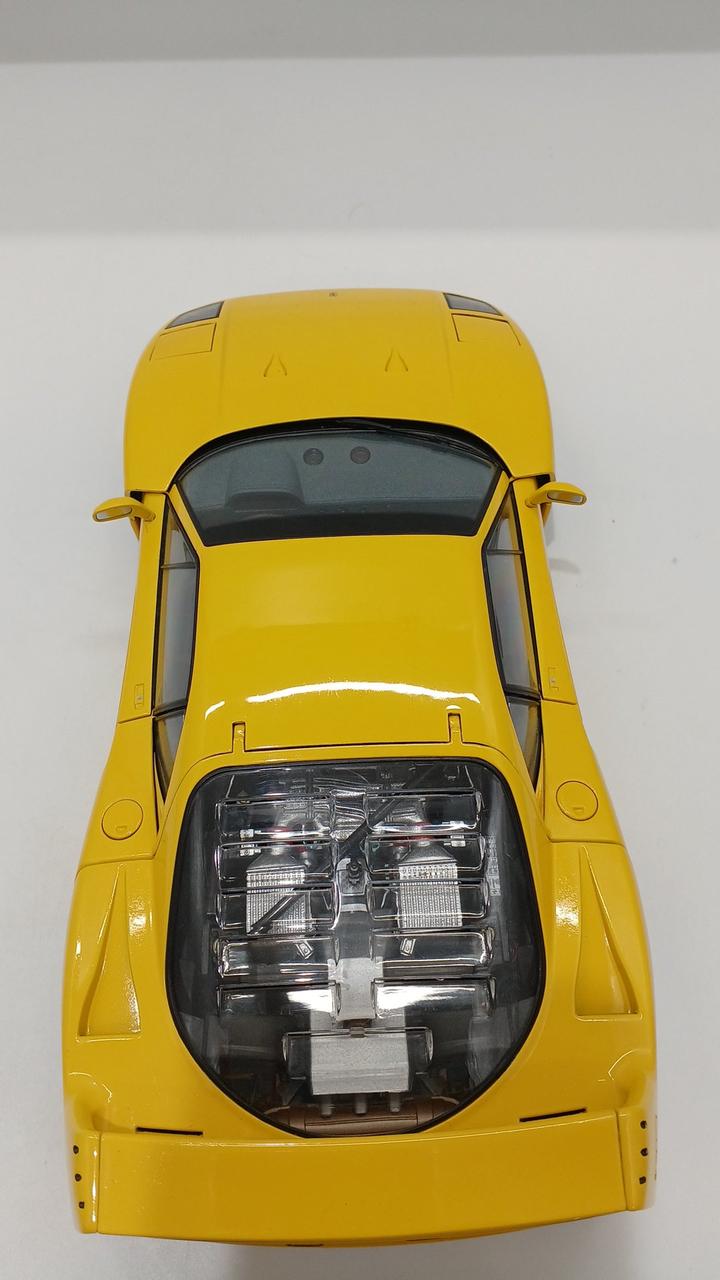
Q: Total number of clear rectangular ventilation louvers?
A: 11